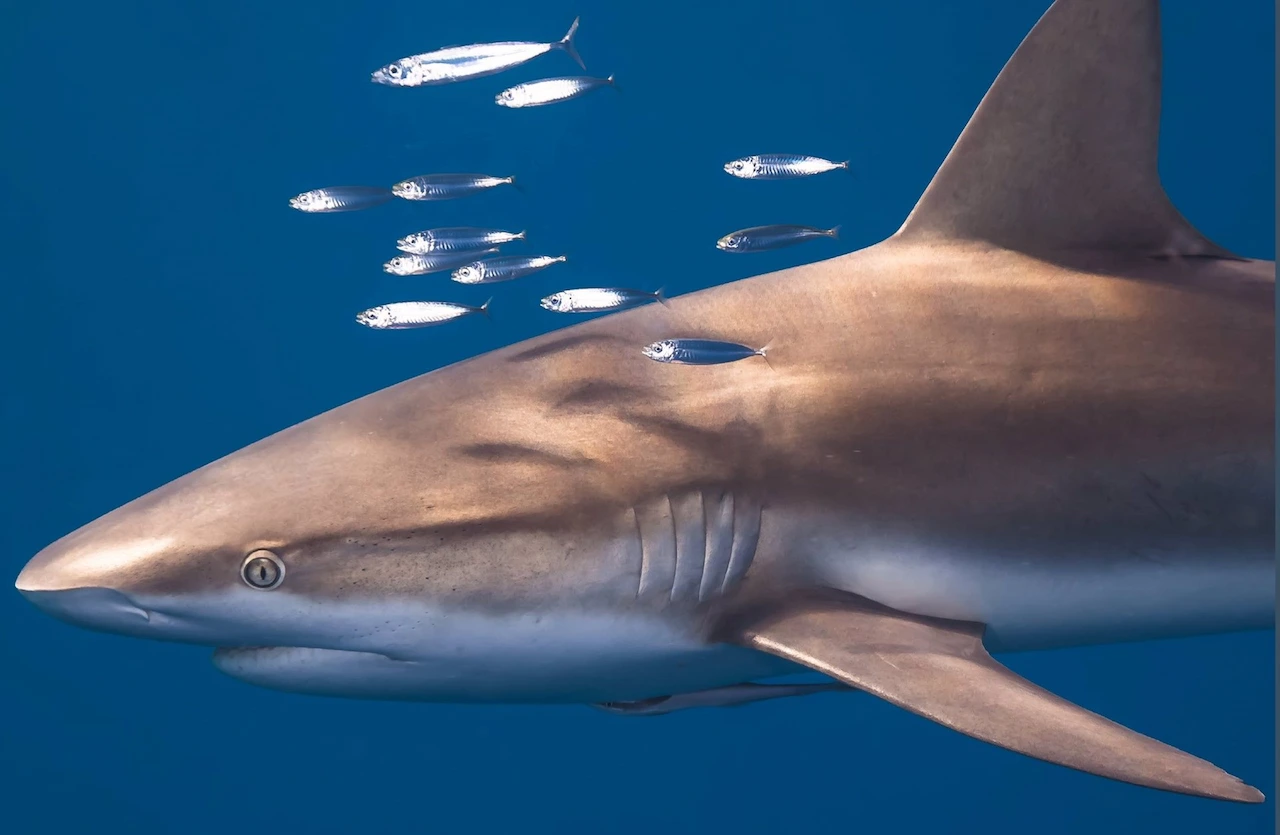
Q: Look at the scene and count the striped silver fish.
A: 12